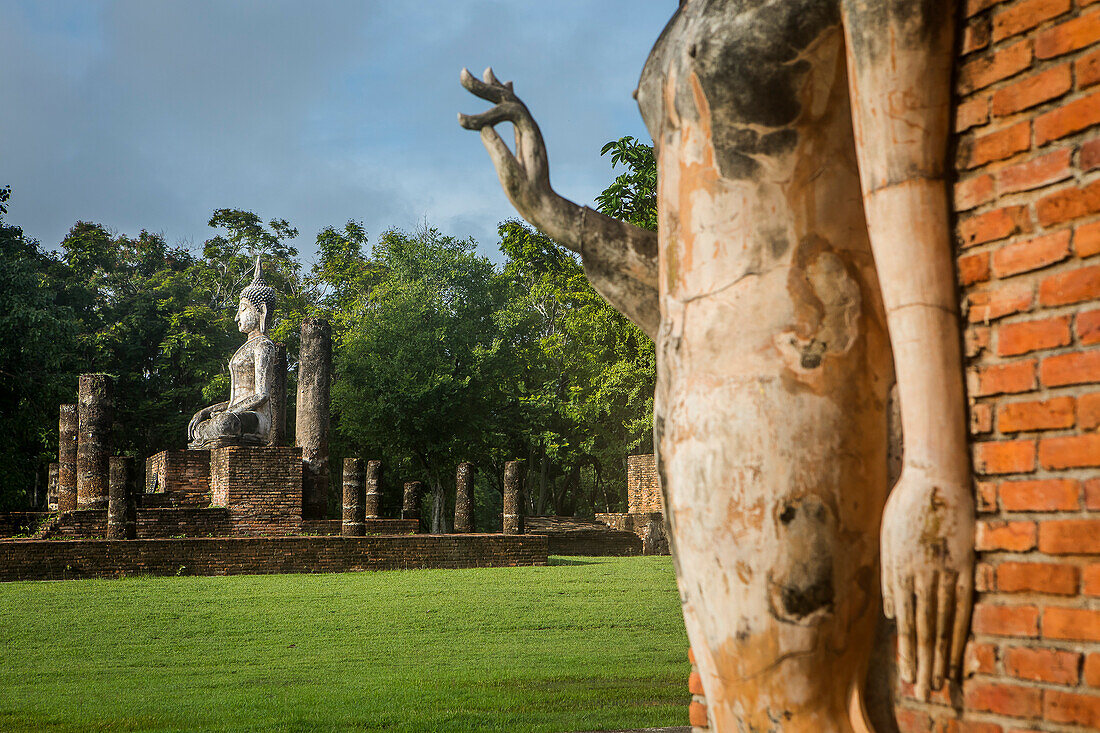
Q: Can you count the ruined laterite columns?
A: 11